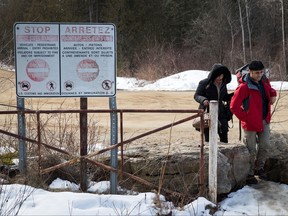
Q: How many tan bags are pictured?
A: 1